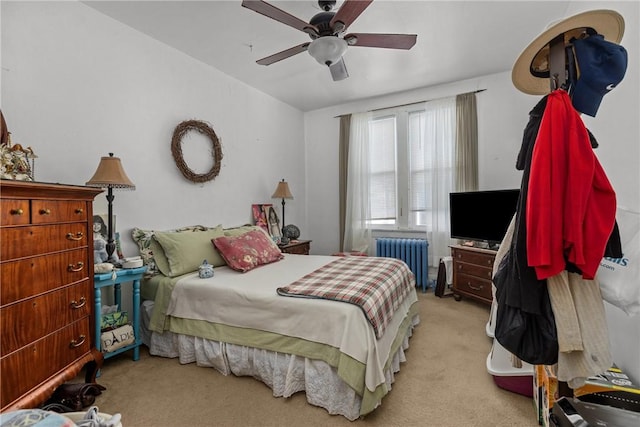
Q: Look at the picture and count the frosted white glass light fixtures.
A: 1